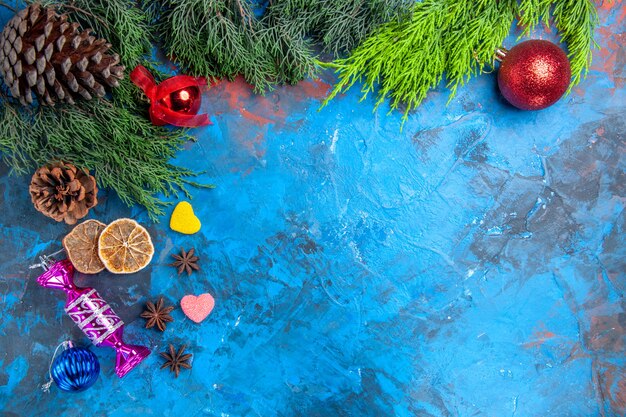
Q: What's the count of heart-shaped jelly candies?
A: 2